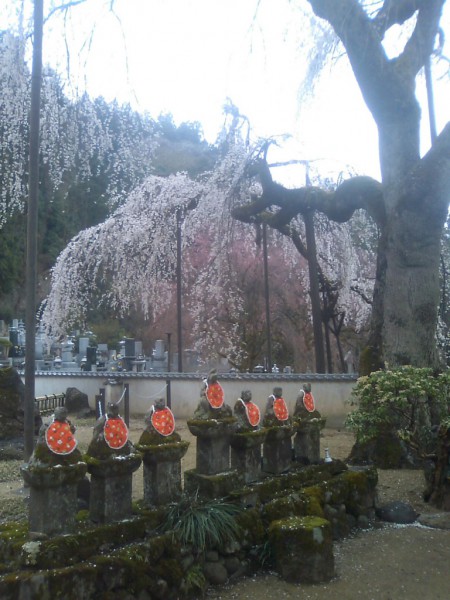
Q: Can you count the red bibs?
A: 7